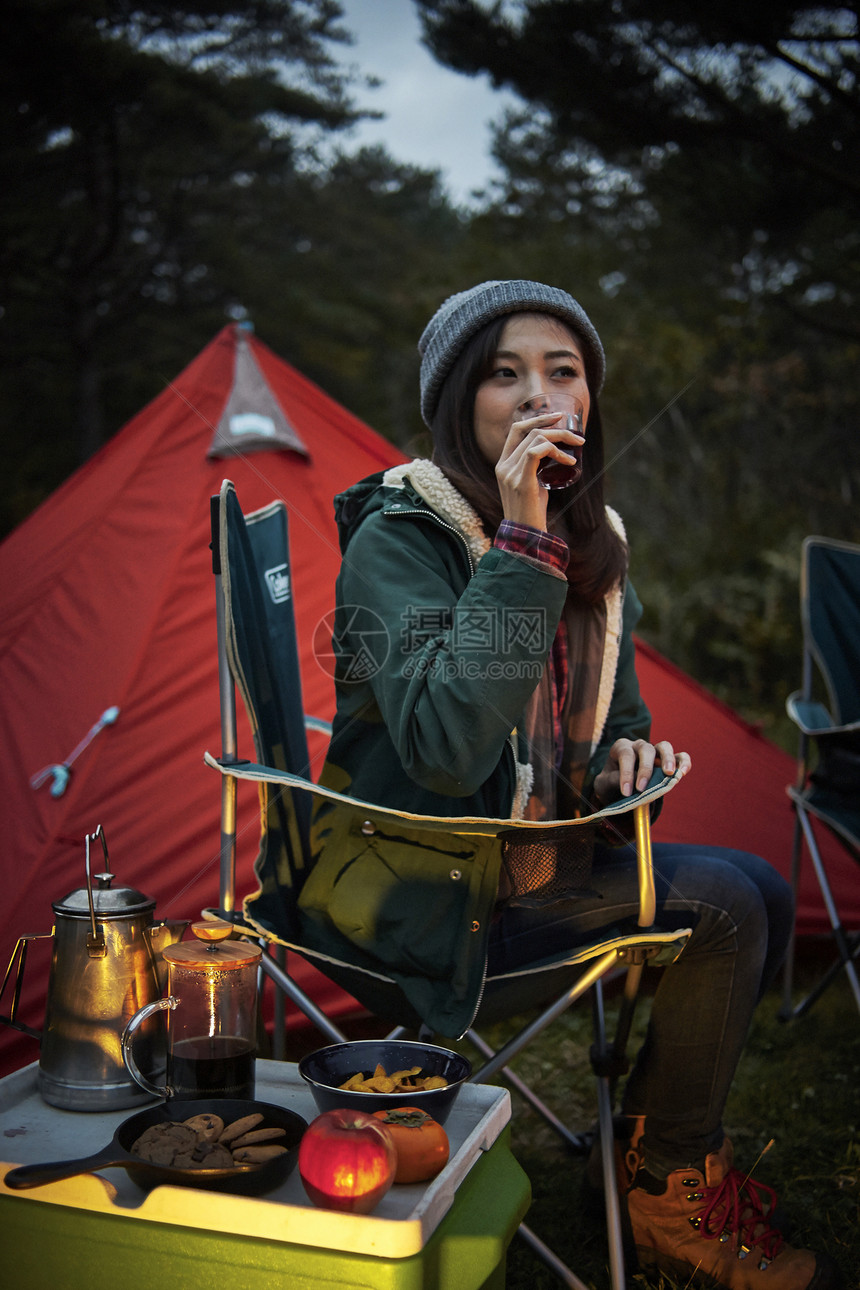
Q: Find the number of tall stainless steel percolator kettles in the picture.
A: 1